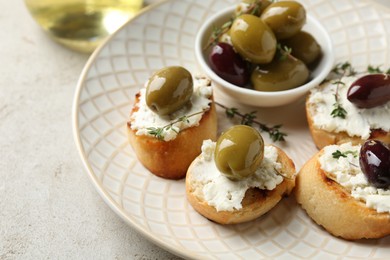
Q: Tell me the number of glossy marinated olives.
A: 11